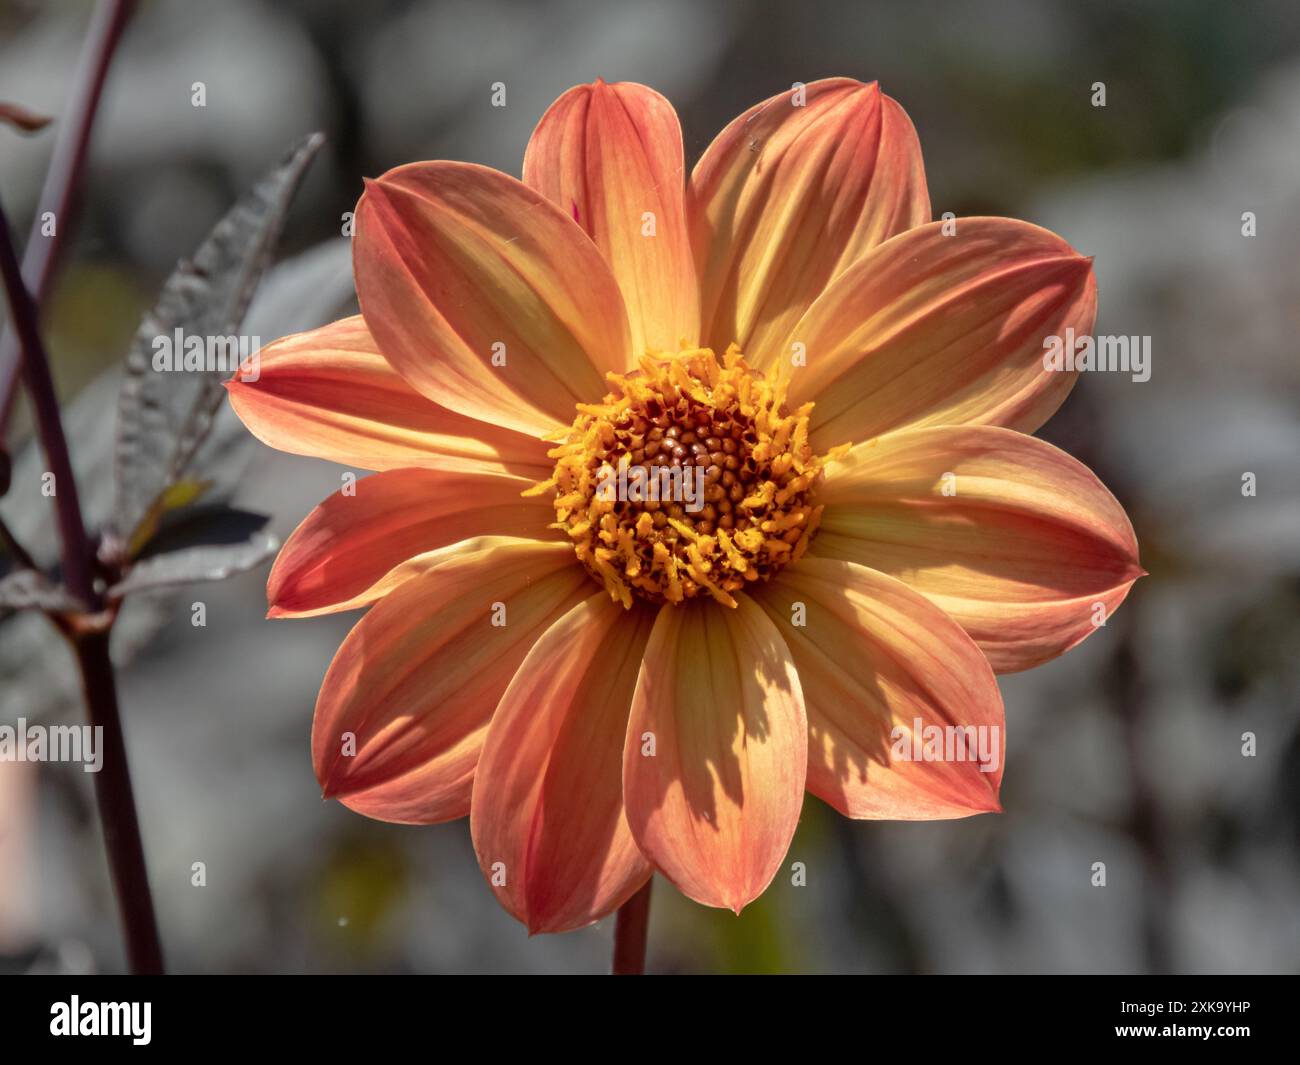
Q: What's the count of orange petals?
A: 11